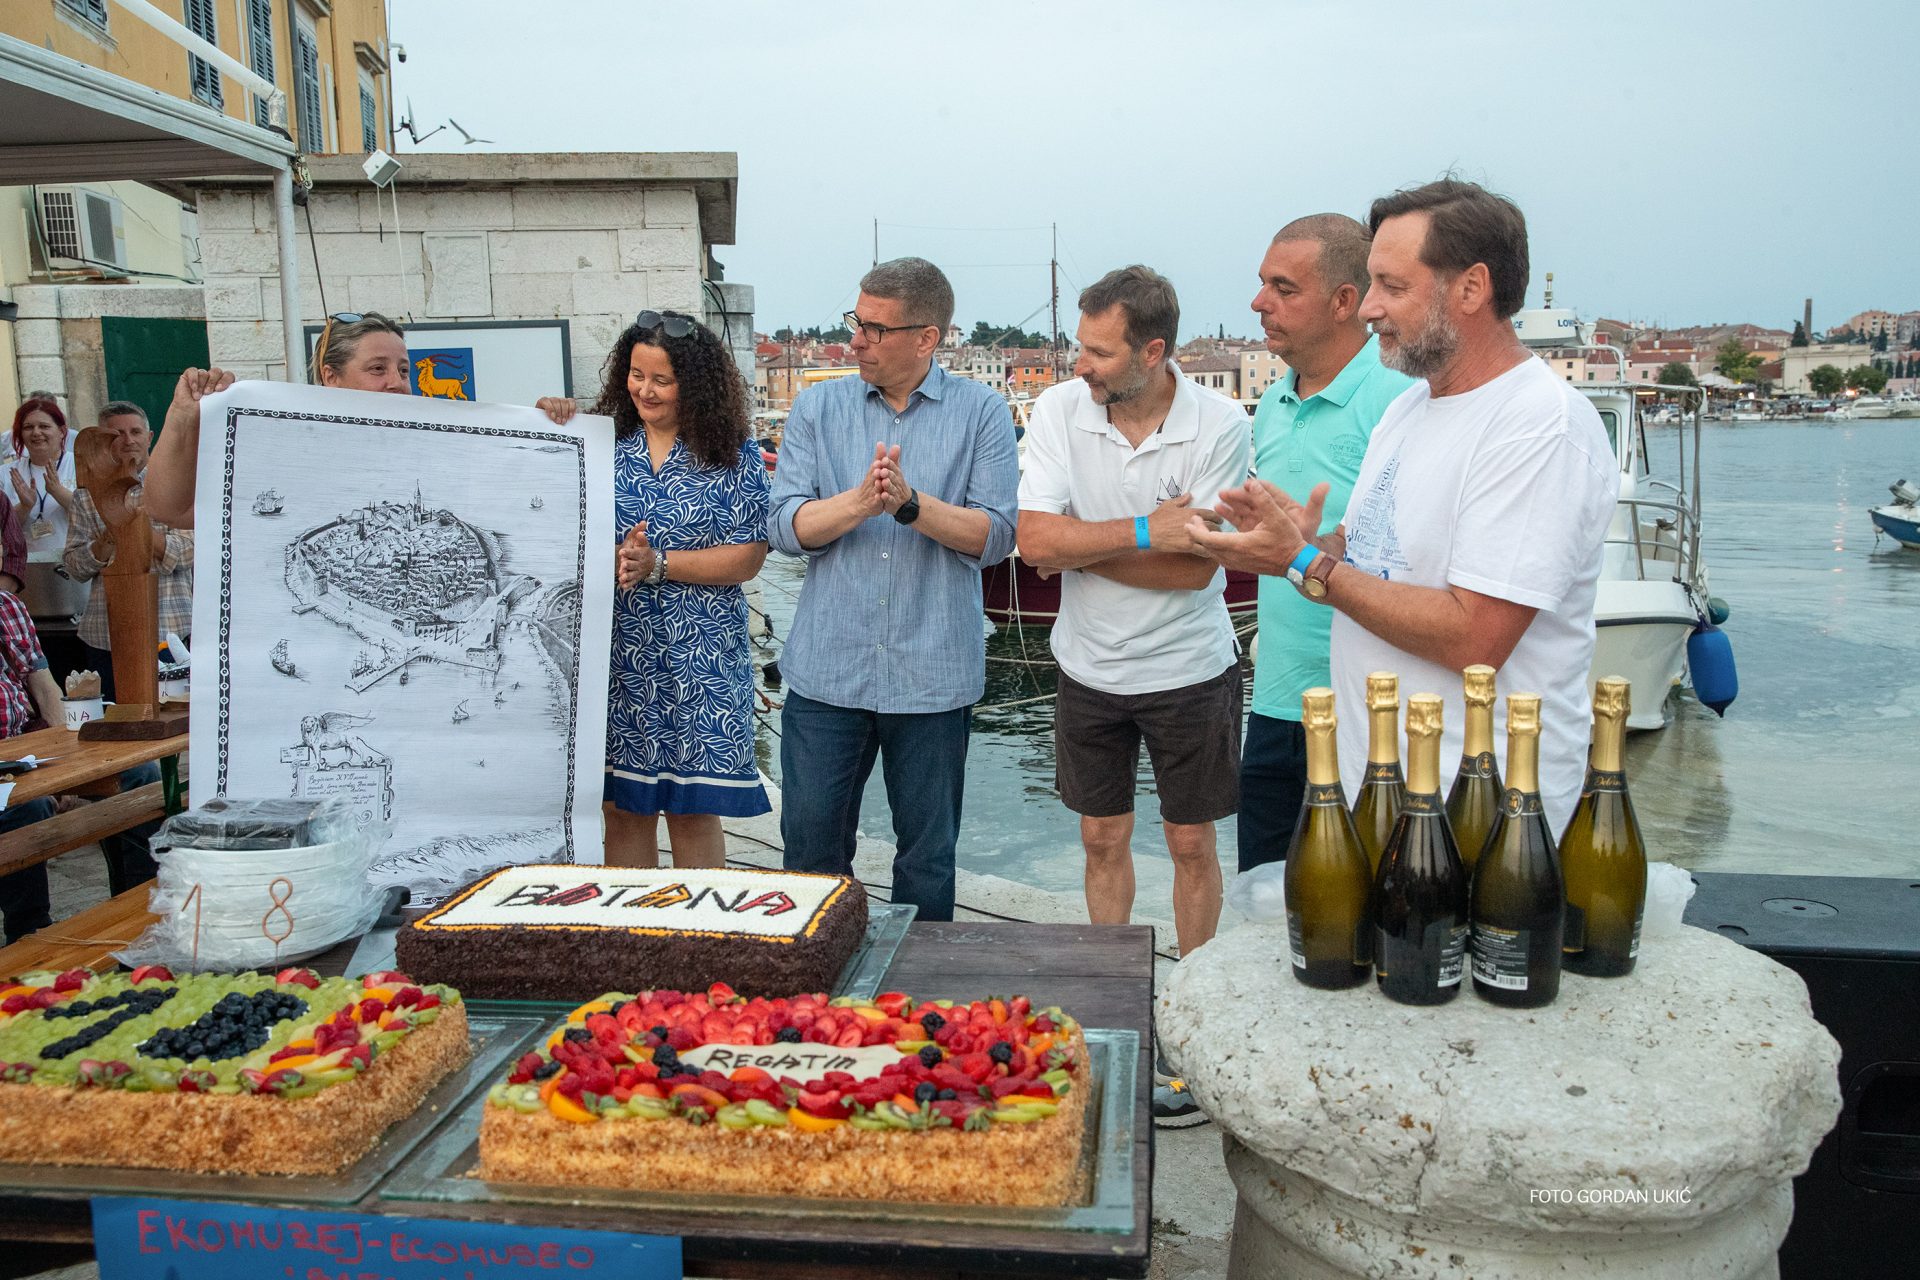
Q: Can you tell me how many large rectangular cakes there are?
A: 3